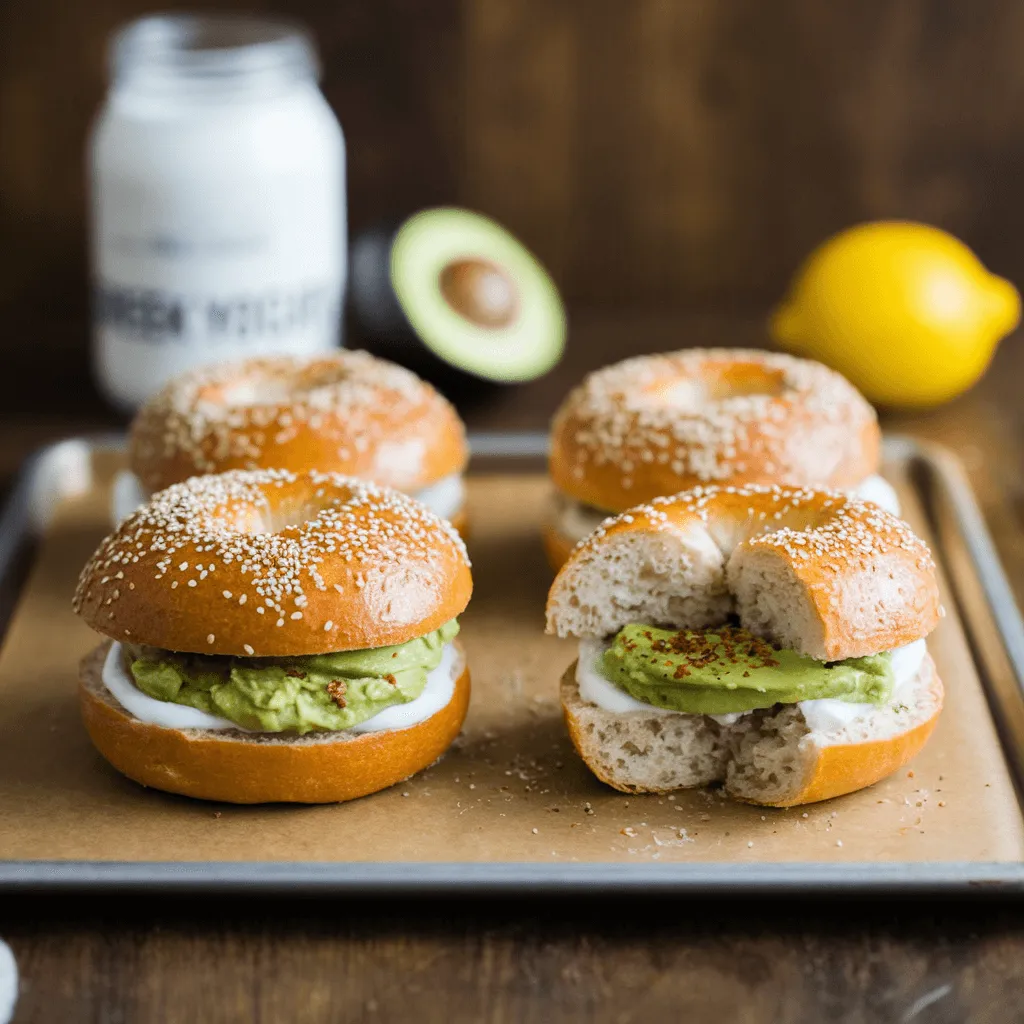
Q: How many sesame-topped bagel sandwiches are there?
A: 4